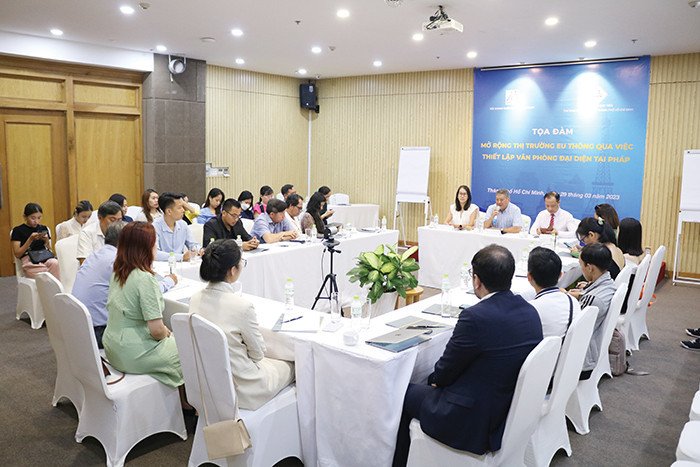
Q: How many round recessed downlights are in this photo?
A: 13